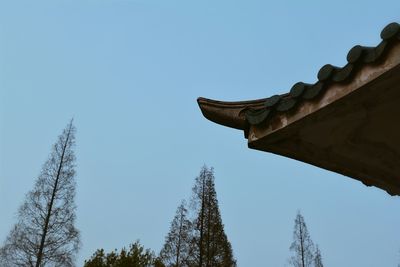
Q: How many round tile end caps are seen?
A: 5